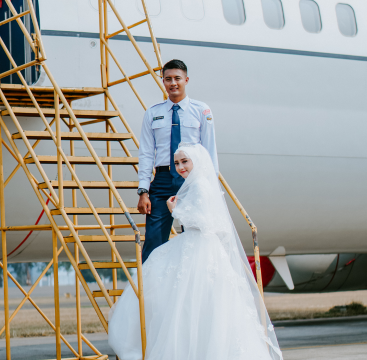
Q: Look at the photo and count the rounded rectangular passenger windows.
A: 4